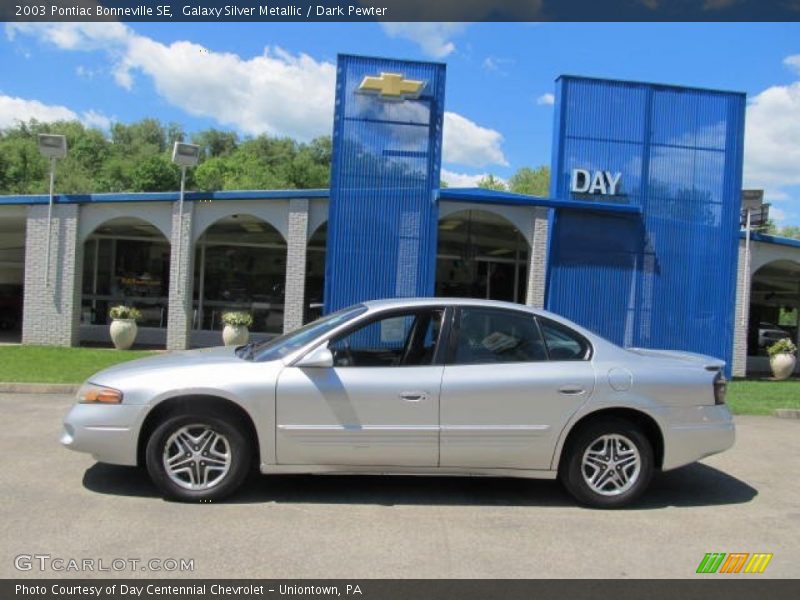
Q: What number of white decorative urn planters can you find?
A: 3